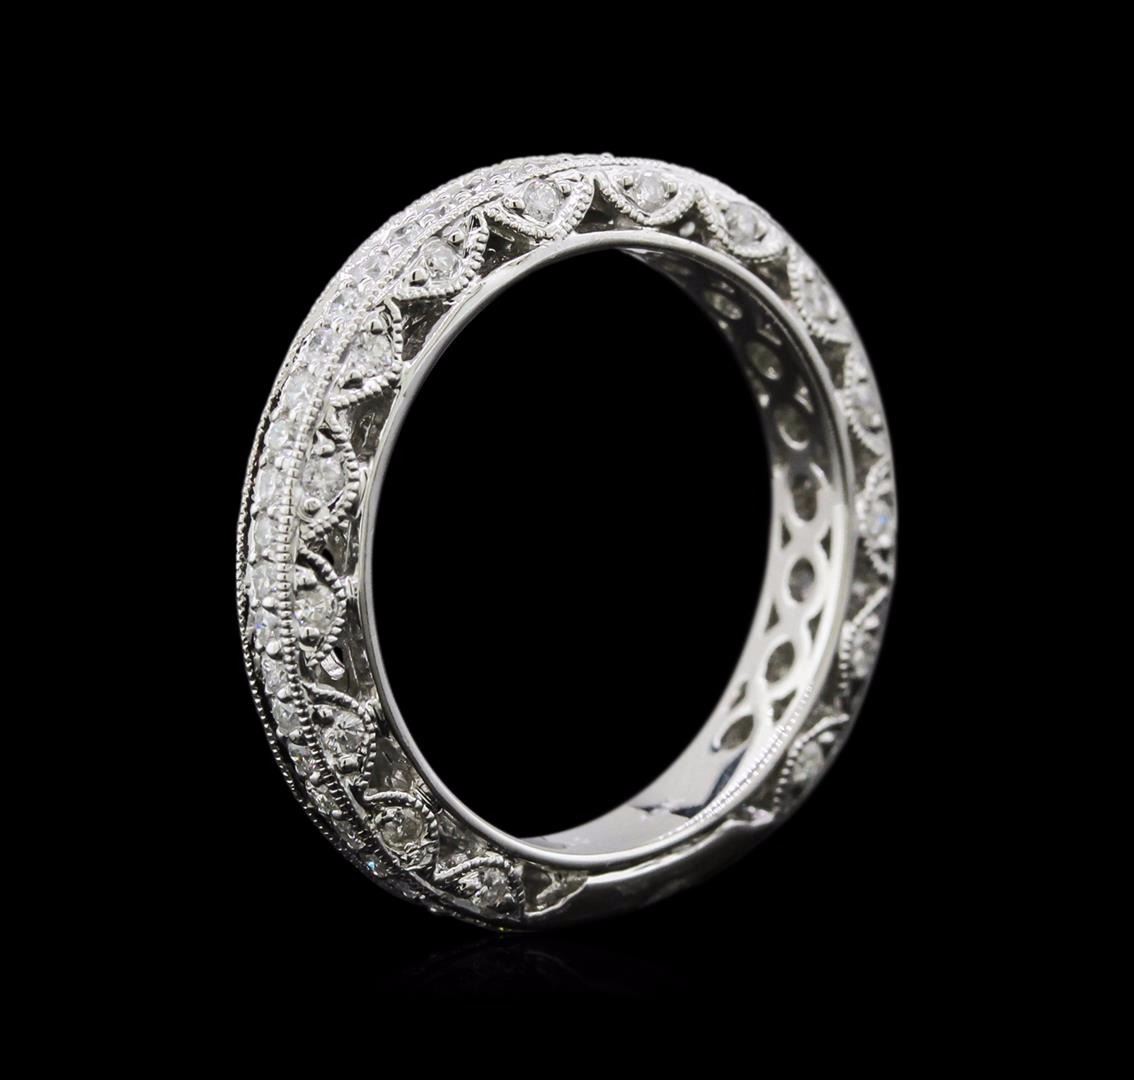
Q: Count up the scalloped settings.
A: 15